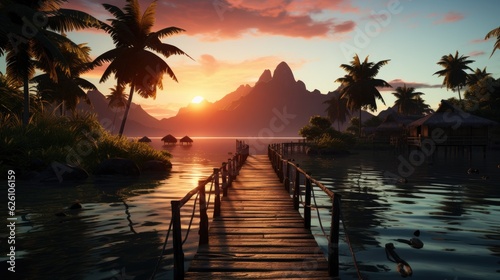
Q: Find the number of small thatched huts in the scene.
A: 3